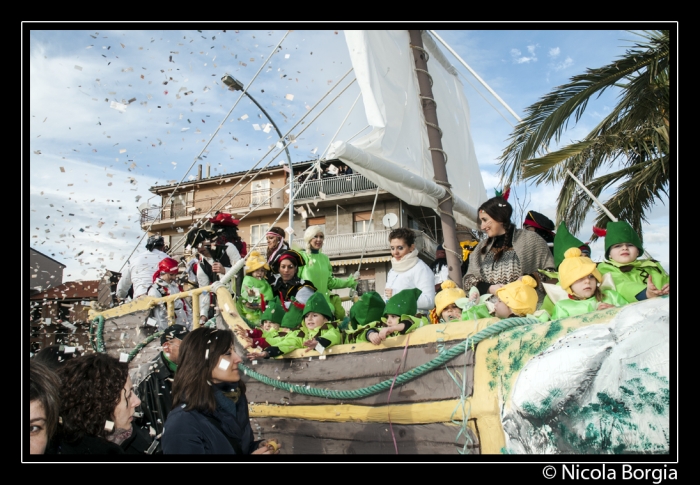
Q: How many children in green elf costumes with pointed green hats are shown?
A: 7